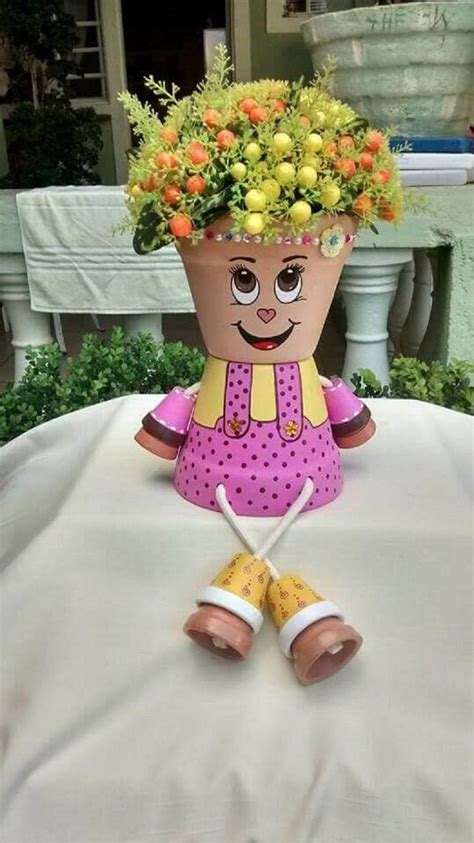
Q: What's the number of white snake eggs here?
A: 0